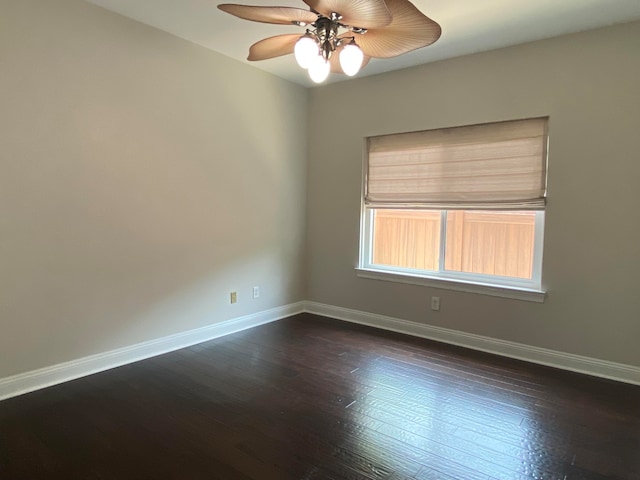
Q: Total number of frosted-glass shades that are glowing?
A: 3